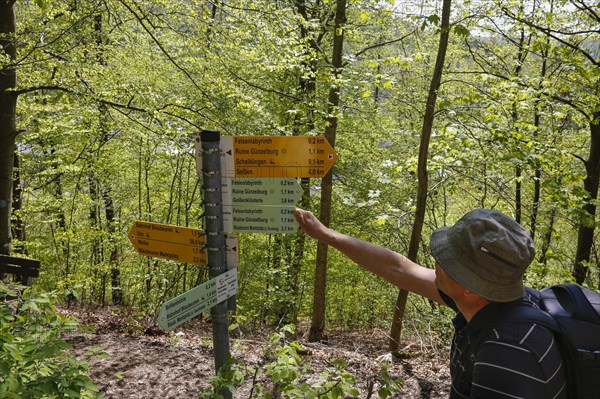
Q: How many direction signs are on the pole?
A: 5